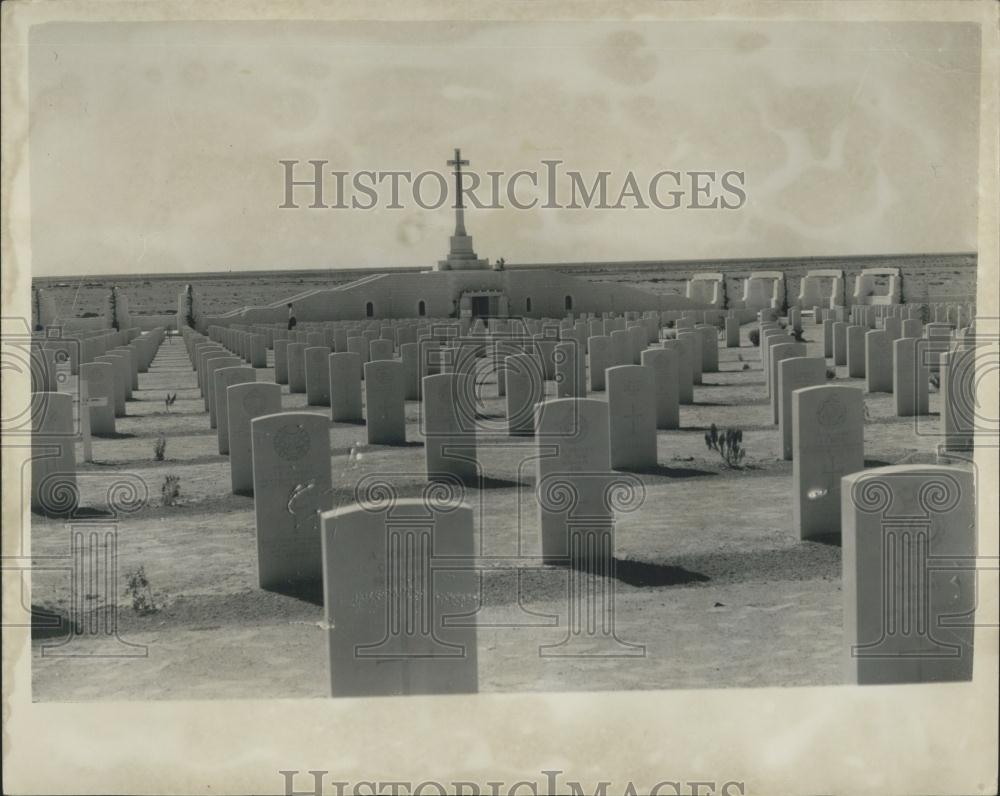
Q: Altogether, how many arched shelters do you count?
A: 4